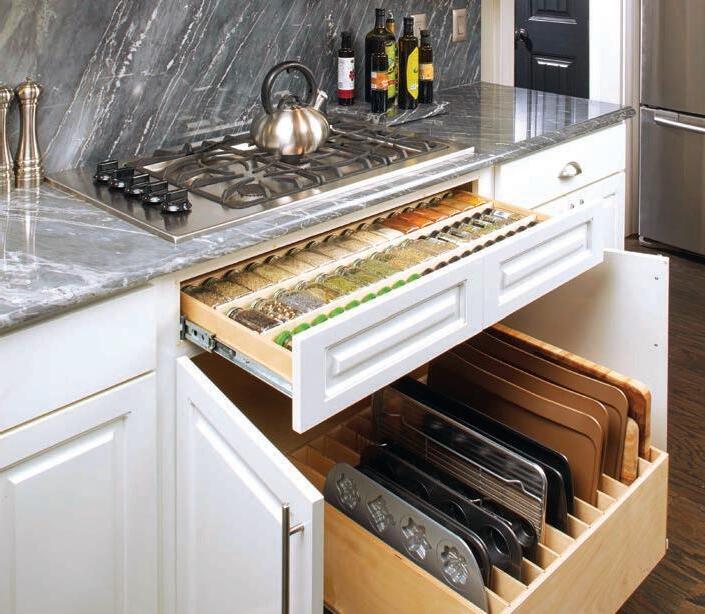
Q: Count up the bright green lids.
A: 9